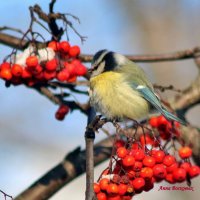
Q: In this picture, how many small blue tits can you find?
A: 1